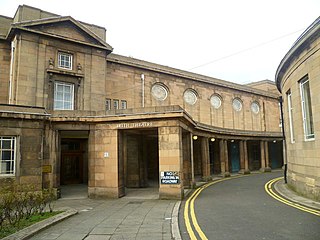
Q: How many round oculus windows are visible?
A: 5